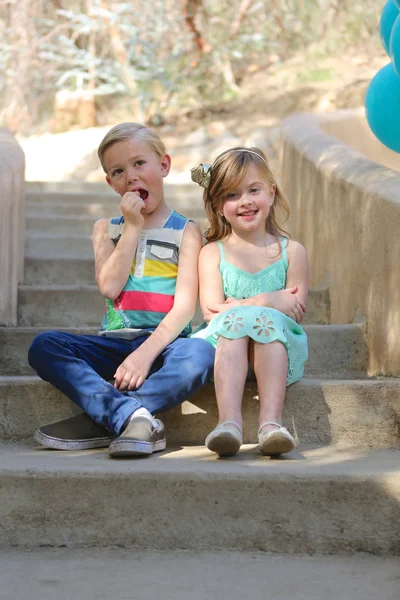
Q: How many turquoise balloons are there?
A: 3